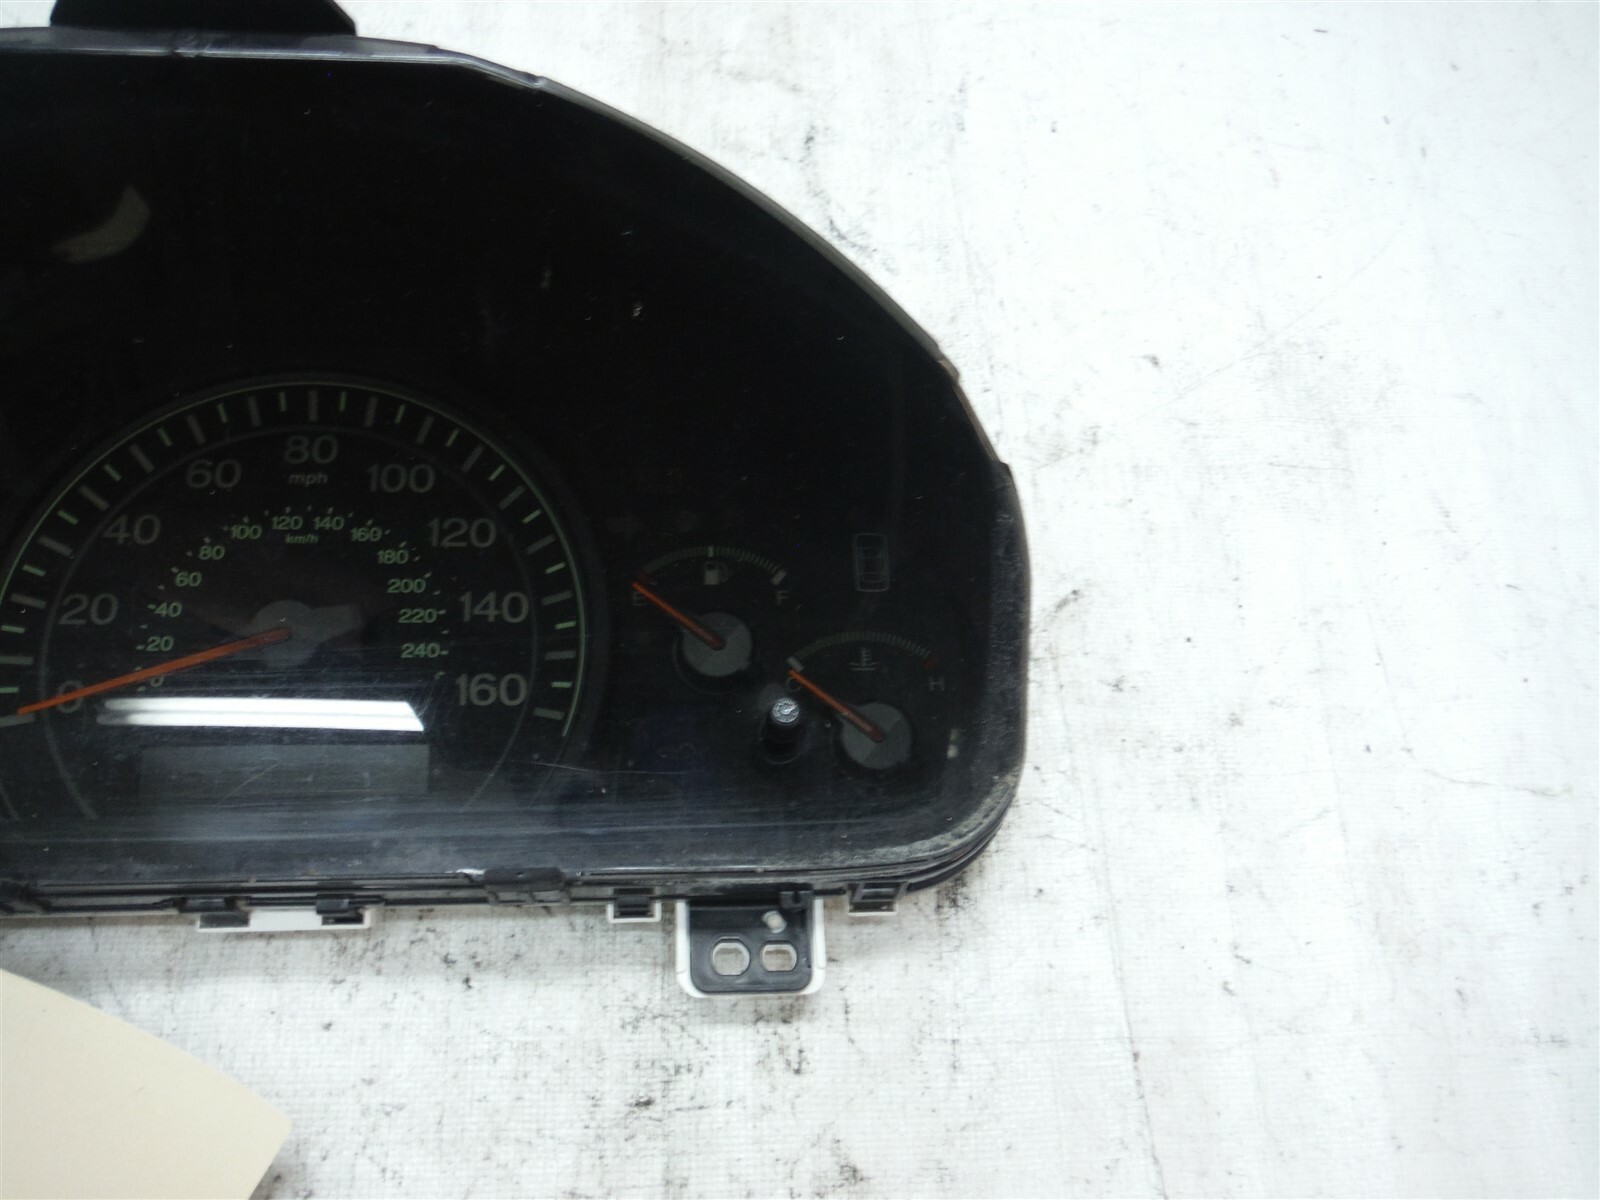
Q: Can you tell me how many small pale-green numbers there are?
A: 13